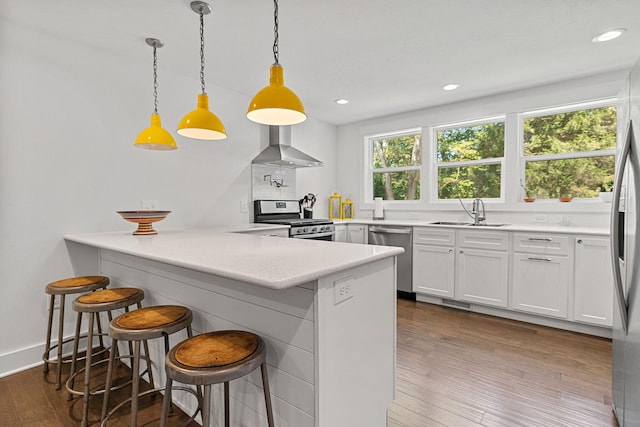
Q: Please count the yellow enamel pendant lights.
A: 3